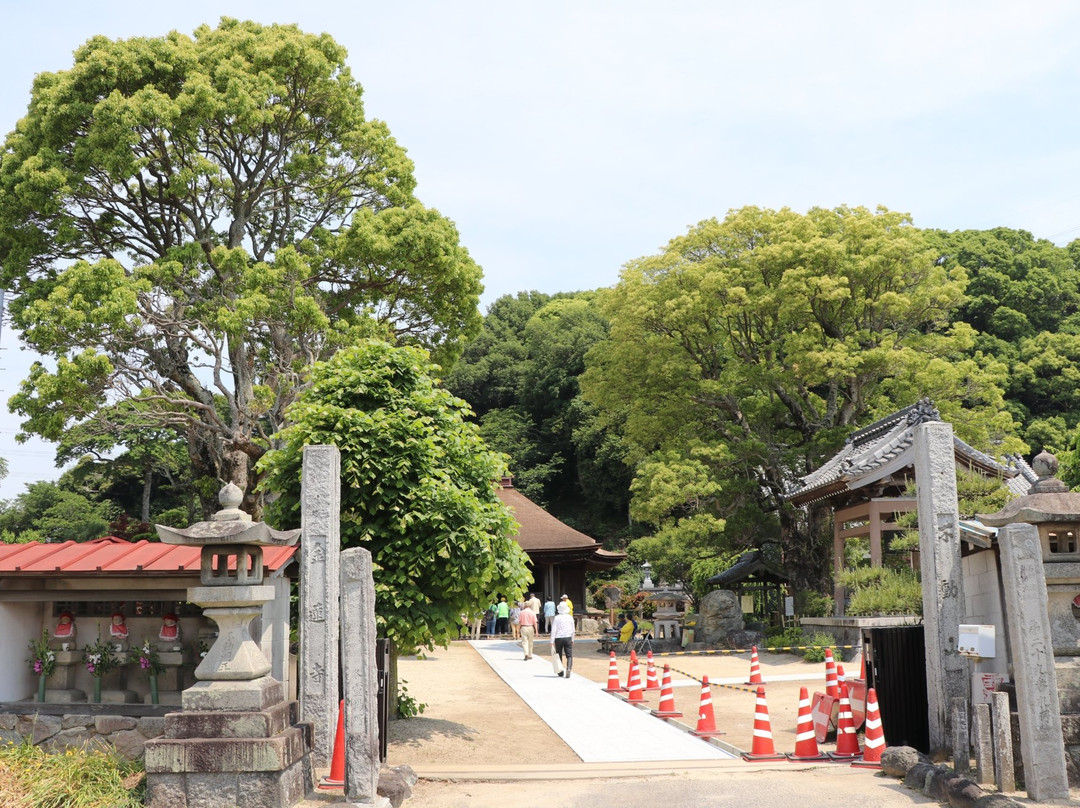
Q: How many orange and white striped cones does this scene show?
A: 12